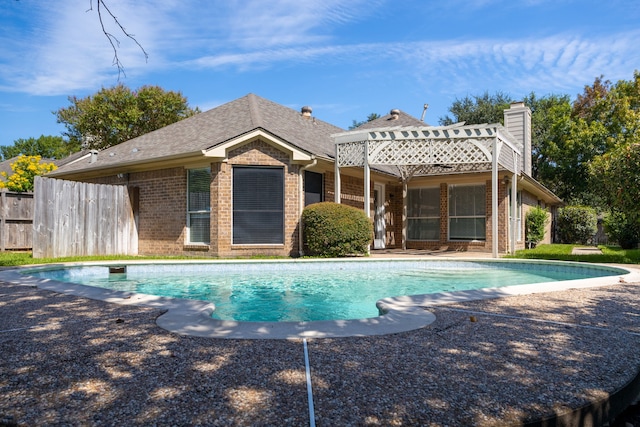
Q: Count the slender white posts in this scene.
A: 5